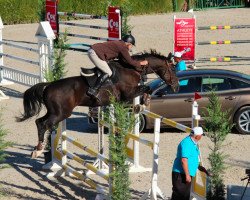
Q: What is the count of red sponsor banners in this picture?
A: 3